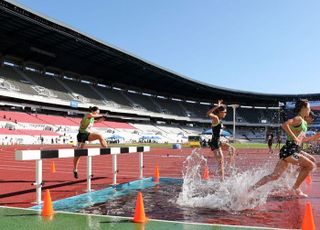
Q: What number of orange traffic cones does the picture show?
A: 7